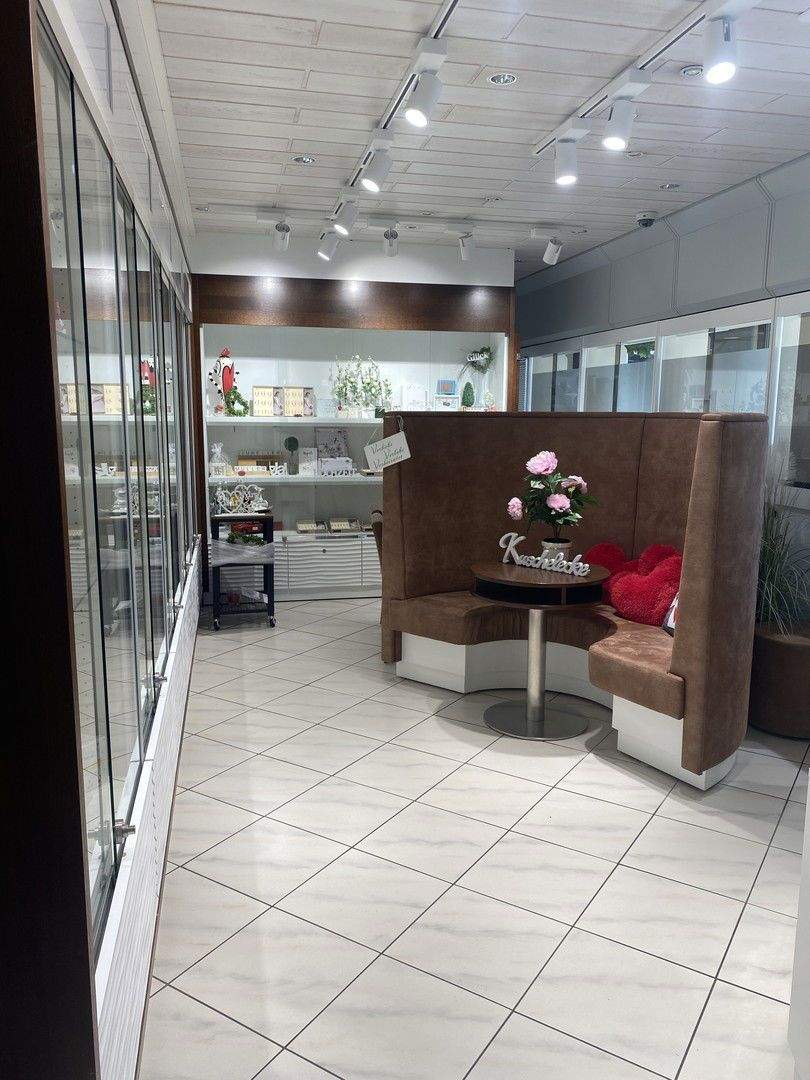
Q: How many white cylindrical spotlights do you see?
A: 11